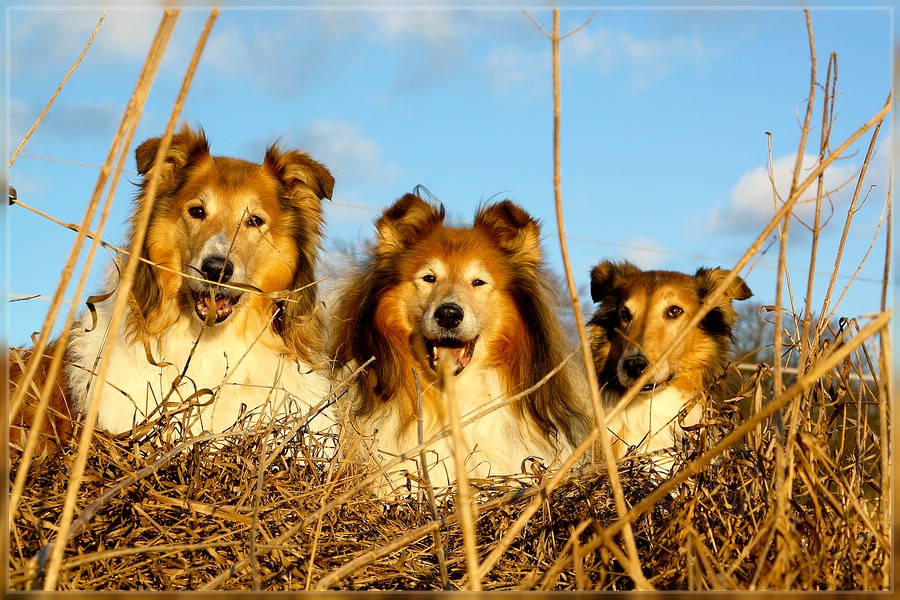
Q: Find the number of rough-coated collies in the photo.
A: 3